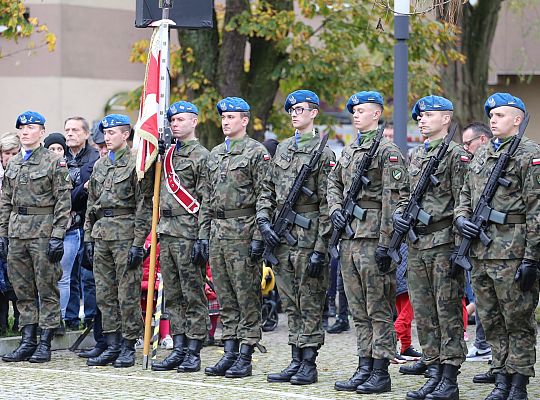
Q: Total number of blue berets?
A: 8